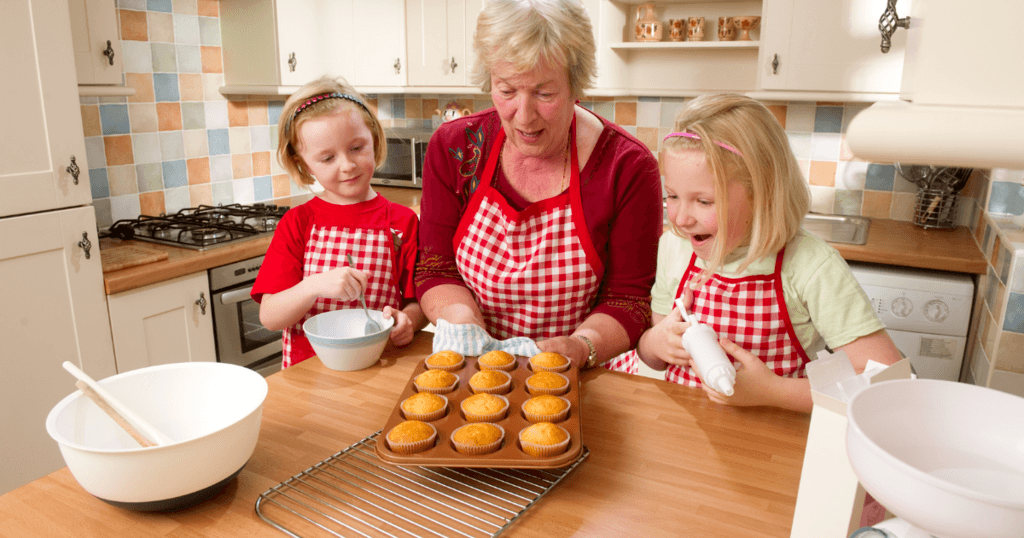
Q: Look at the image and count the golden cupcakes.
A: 12